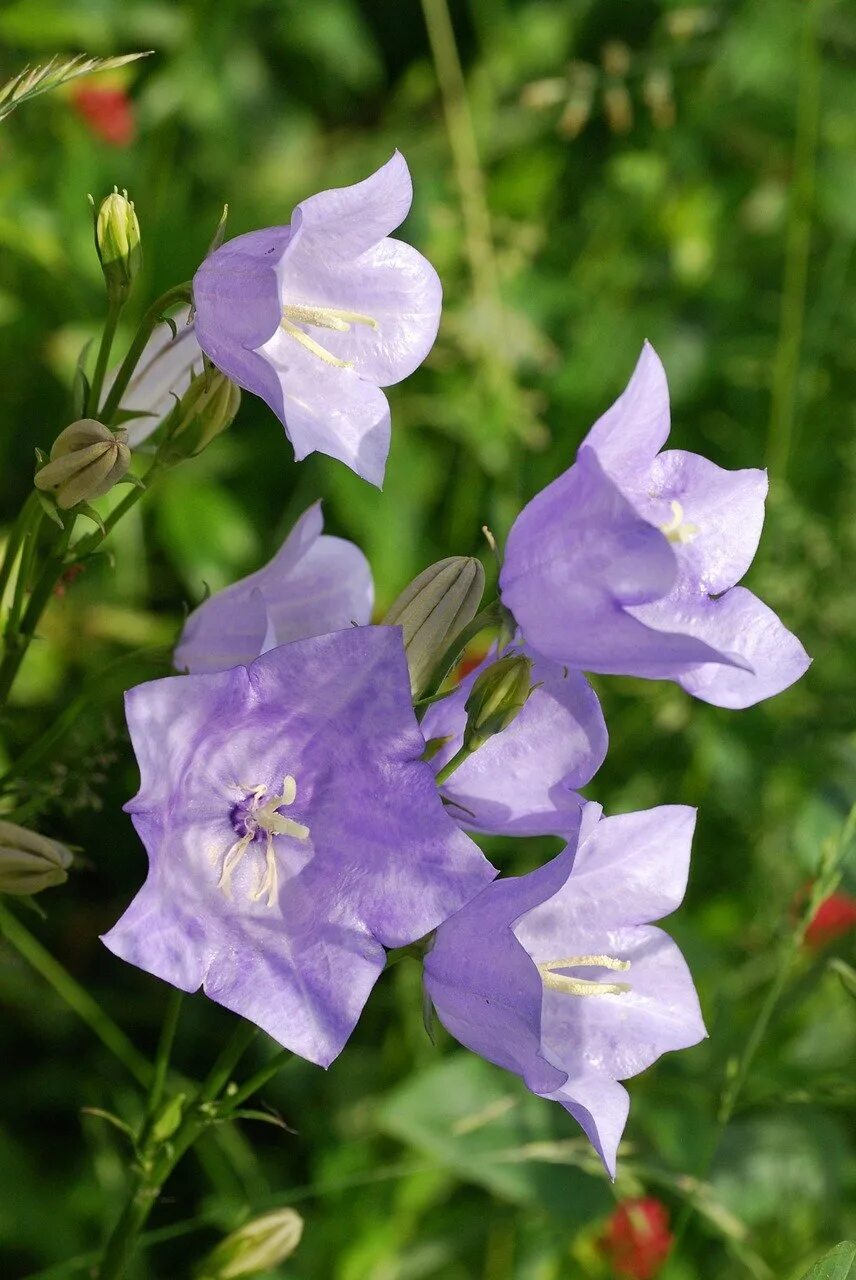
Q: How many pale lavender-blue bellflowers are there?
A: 6